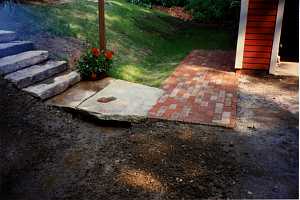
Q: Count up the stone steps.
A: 5